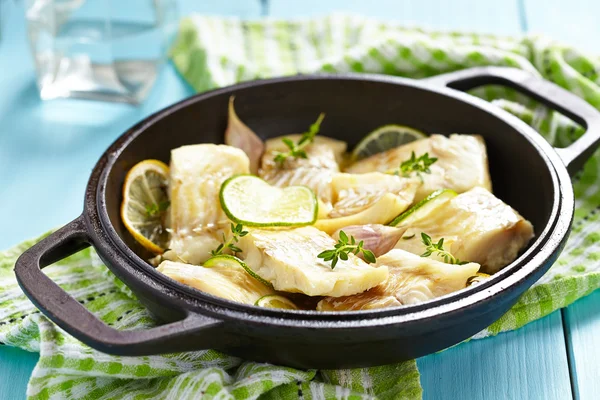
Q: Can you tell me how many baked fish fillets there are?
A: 8